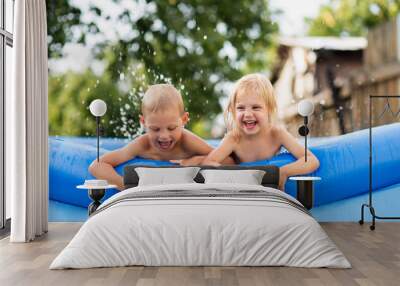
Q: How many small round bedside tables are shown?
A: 2